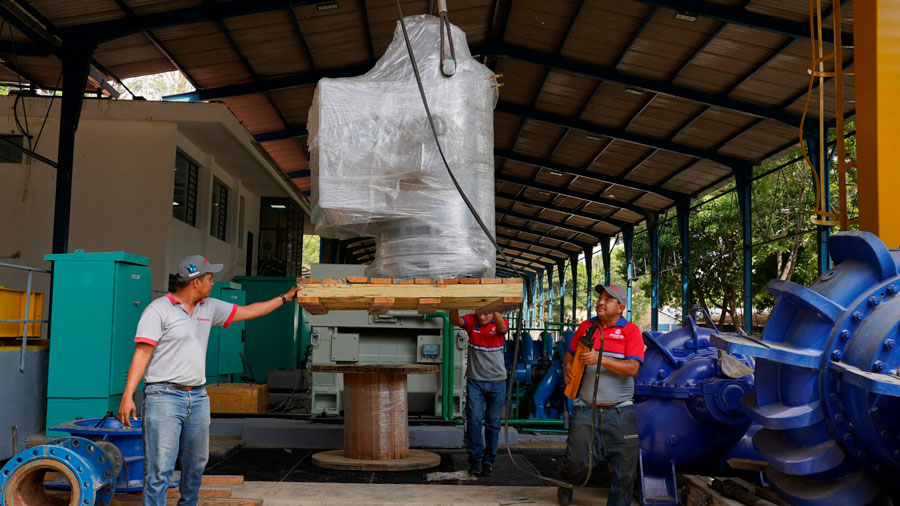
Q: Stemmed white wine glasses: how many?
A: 0